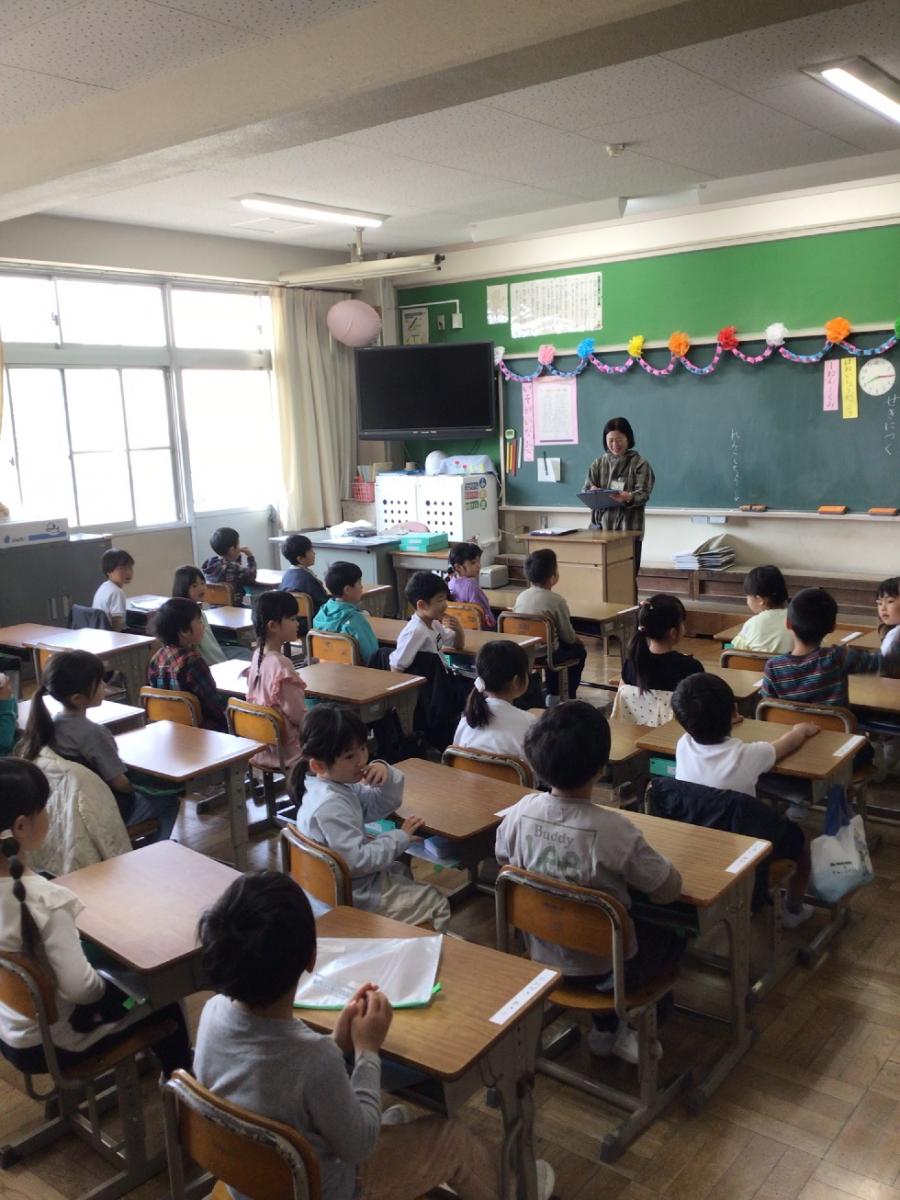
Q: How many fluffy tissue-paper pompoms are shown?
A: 9